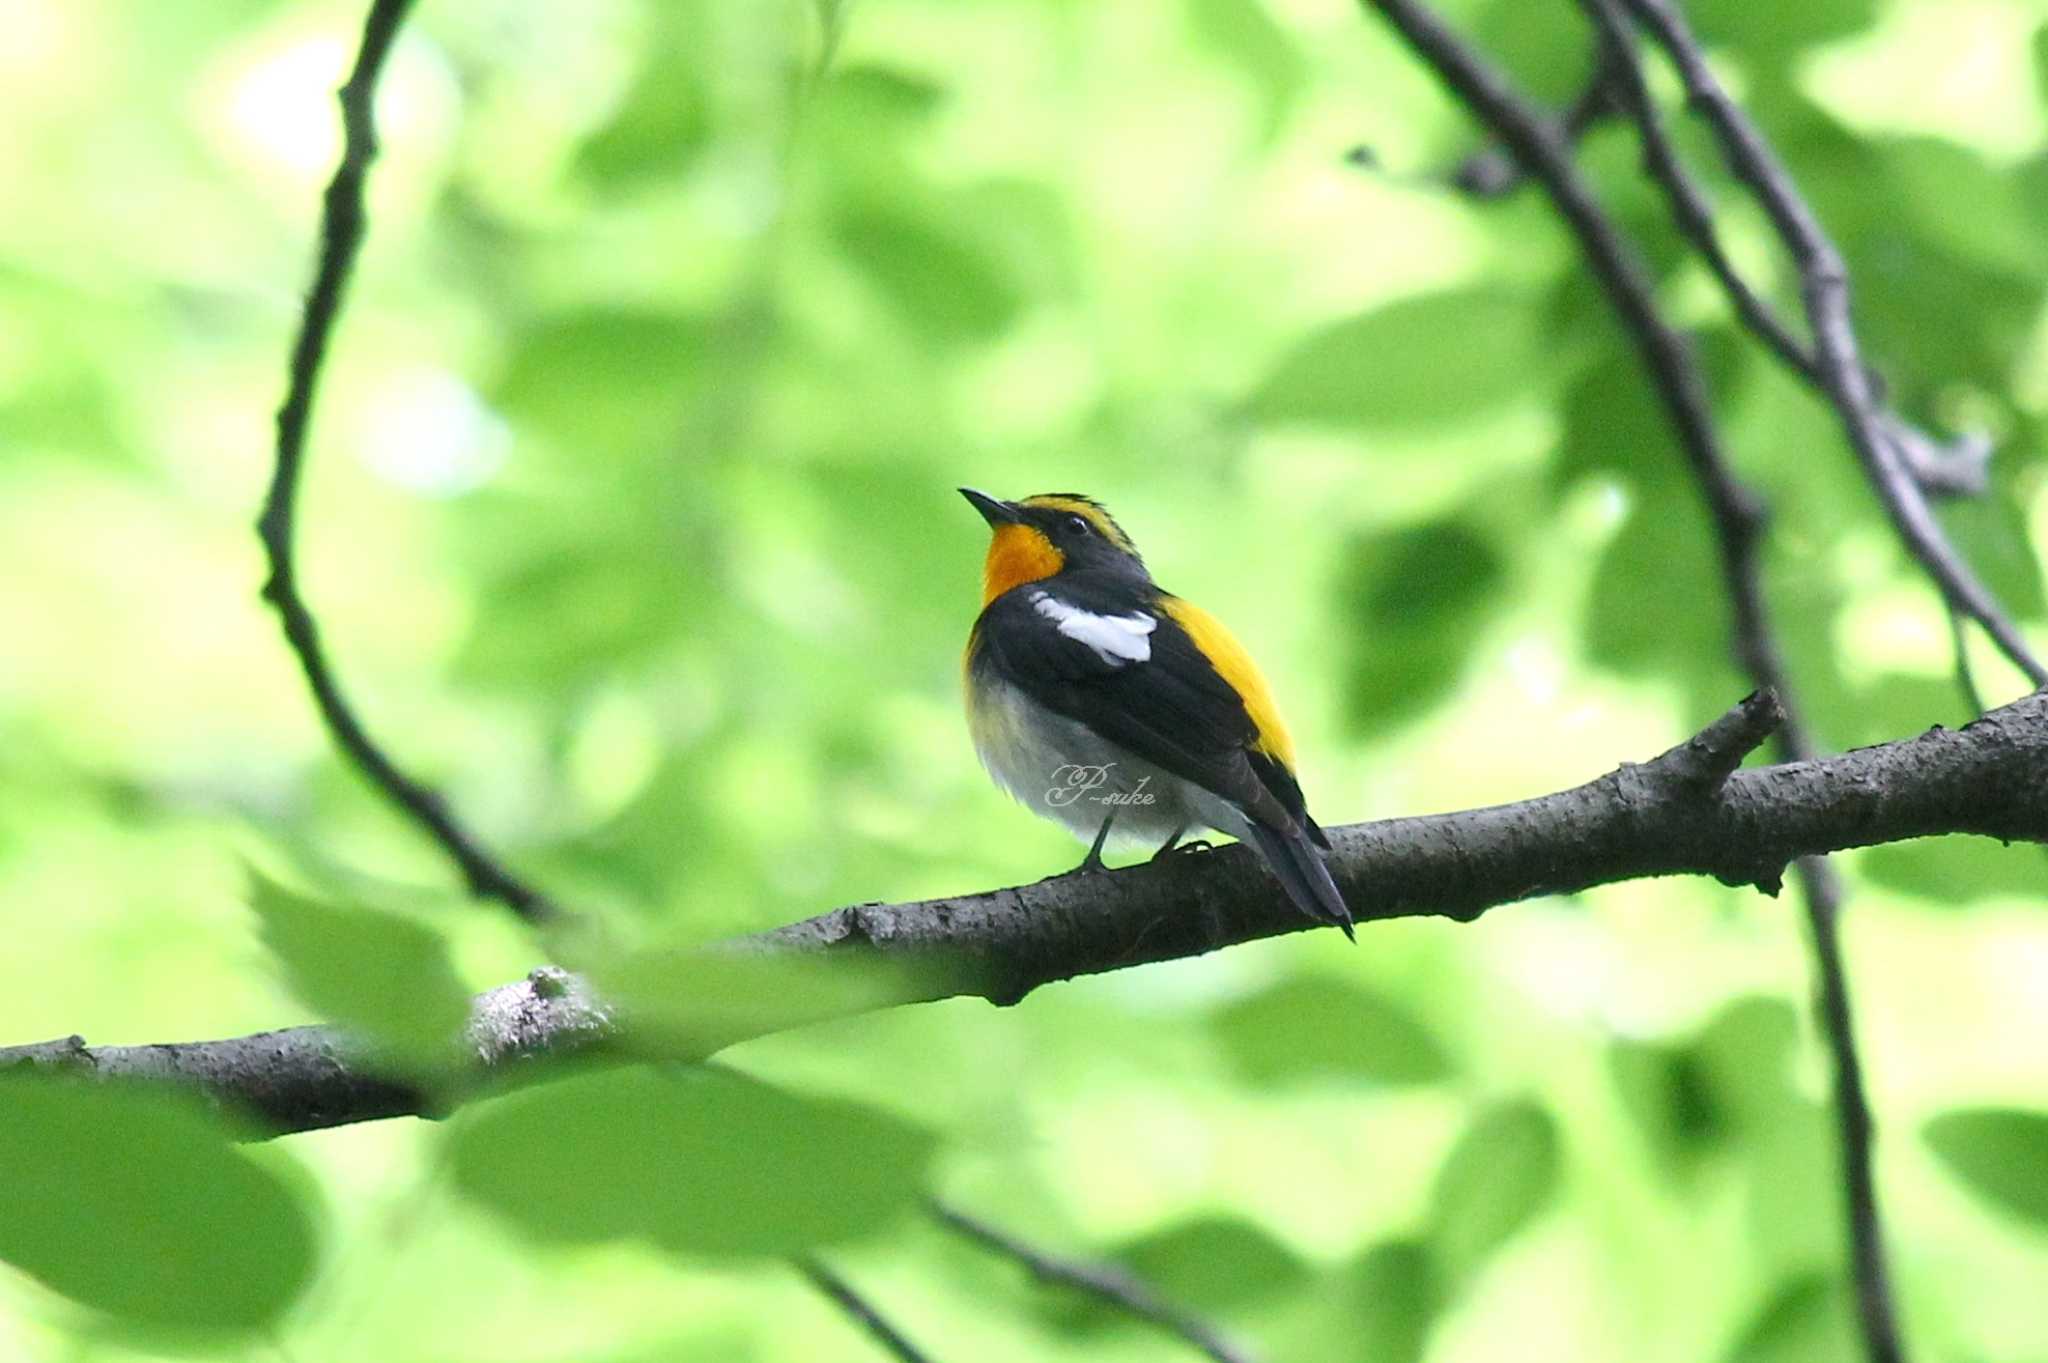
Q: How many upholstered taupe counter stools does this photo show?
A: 0